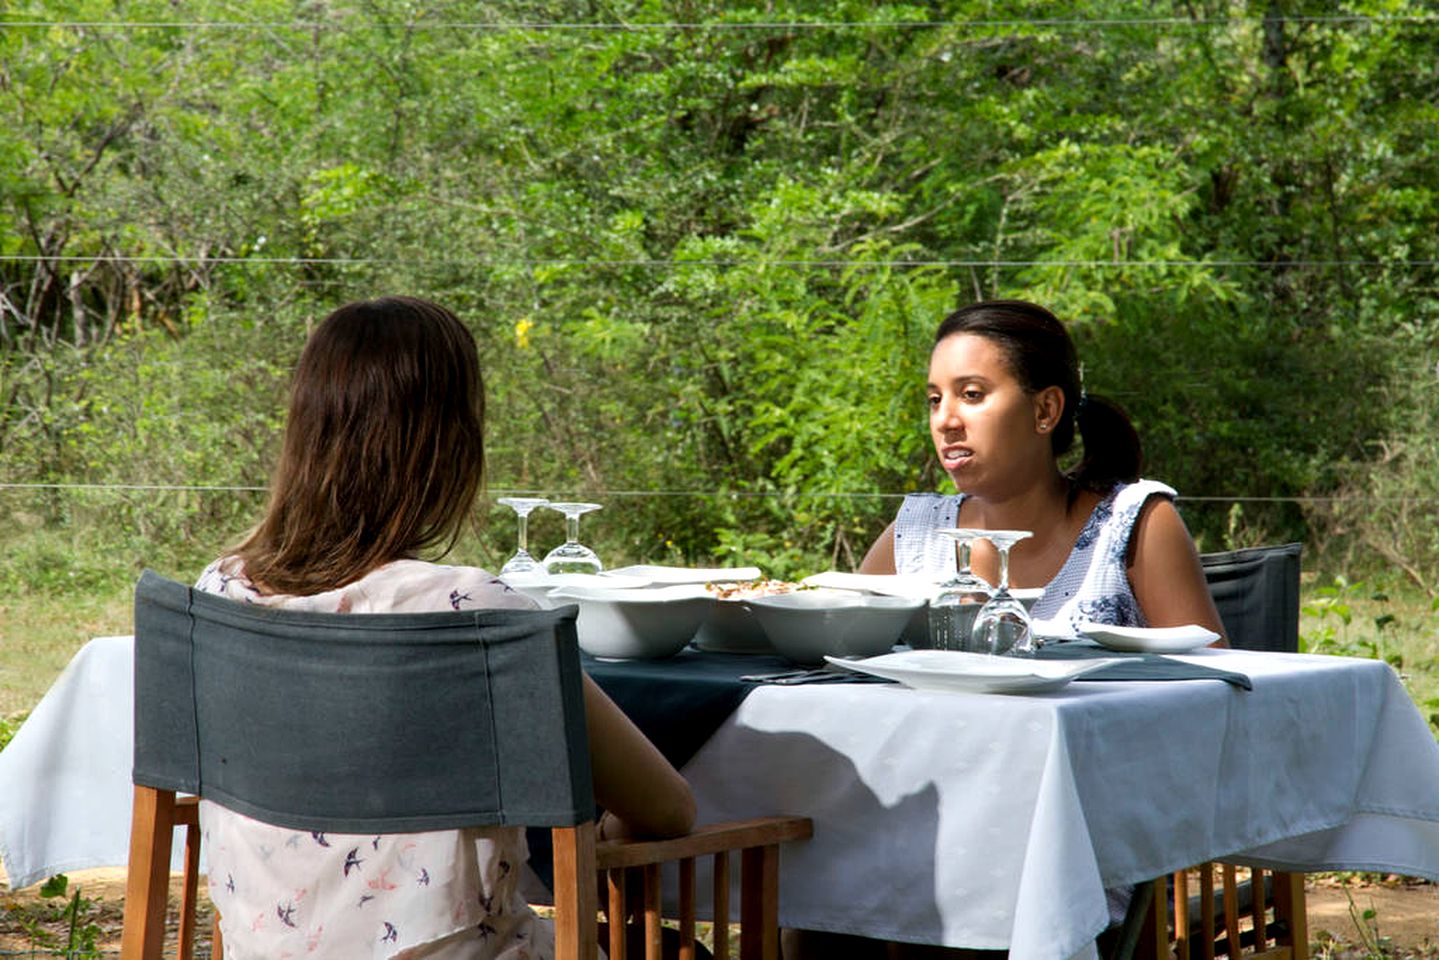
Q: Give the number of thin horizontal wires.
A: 3